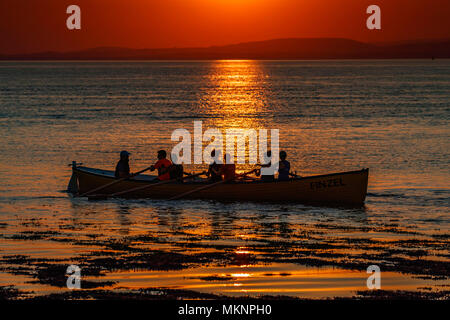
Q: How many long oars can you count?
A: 3